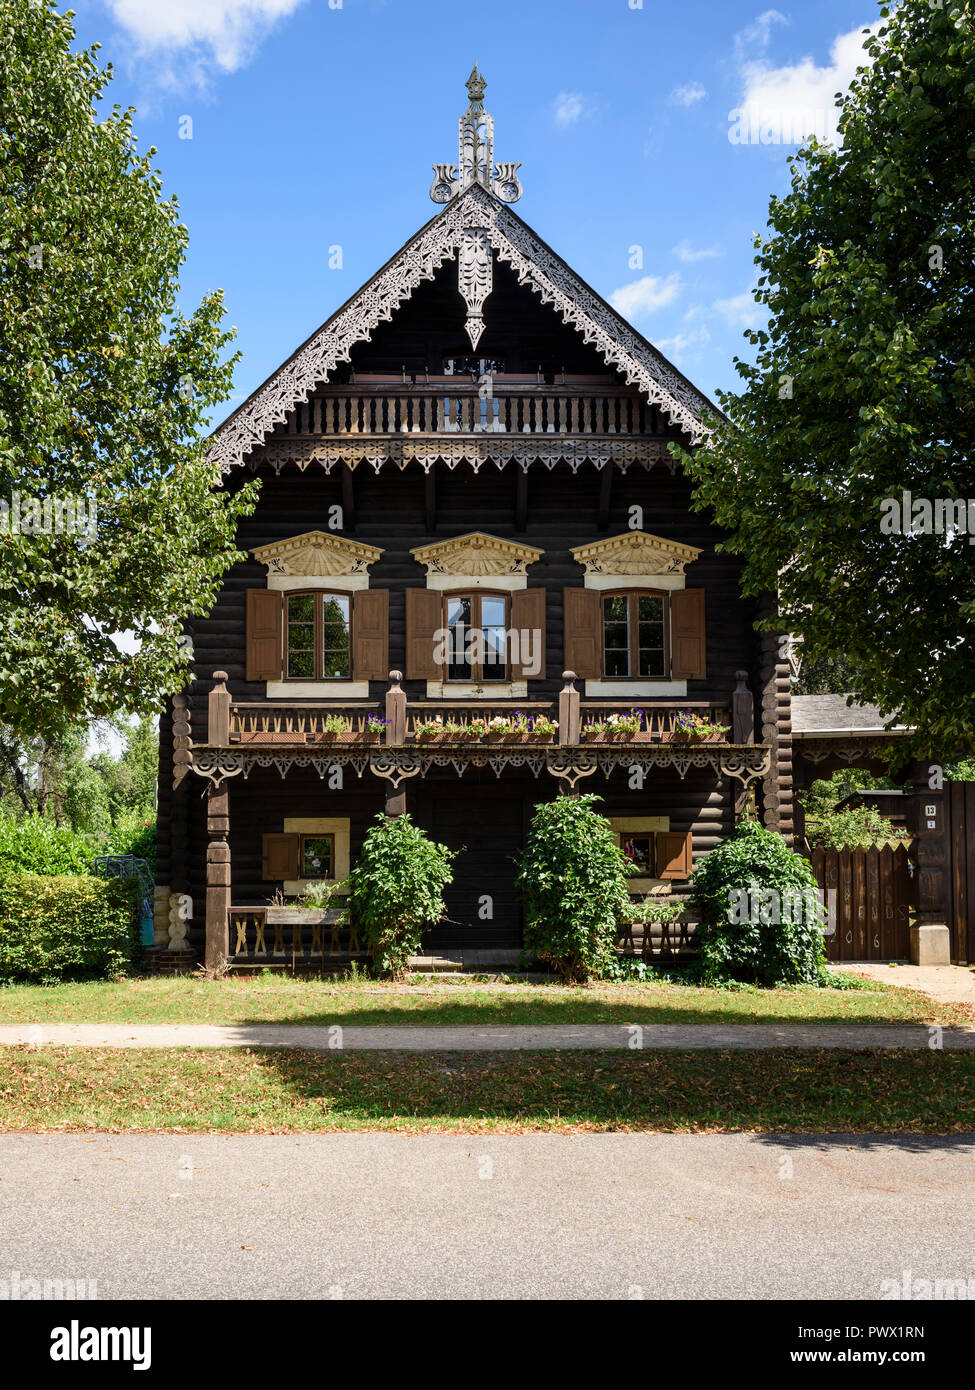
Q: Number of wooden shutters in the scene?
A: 8